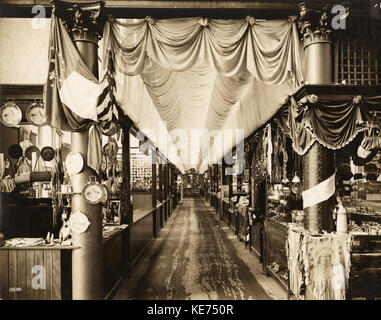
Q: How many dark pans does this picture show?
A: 3